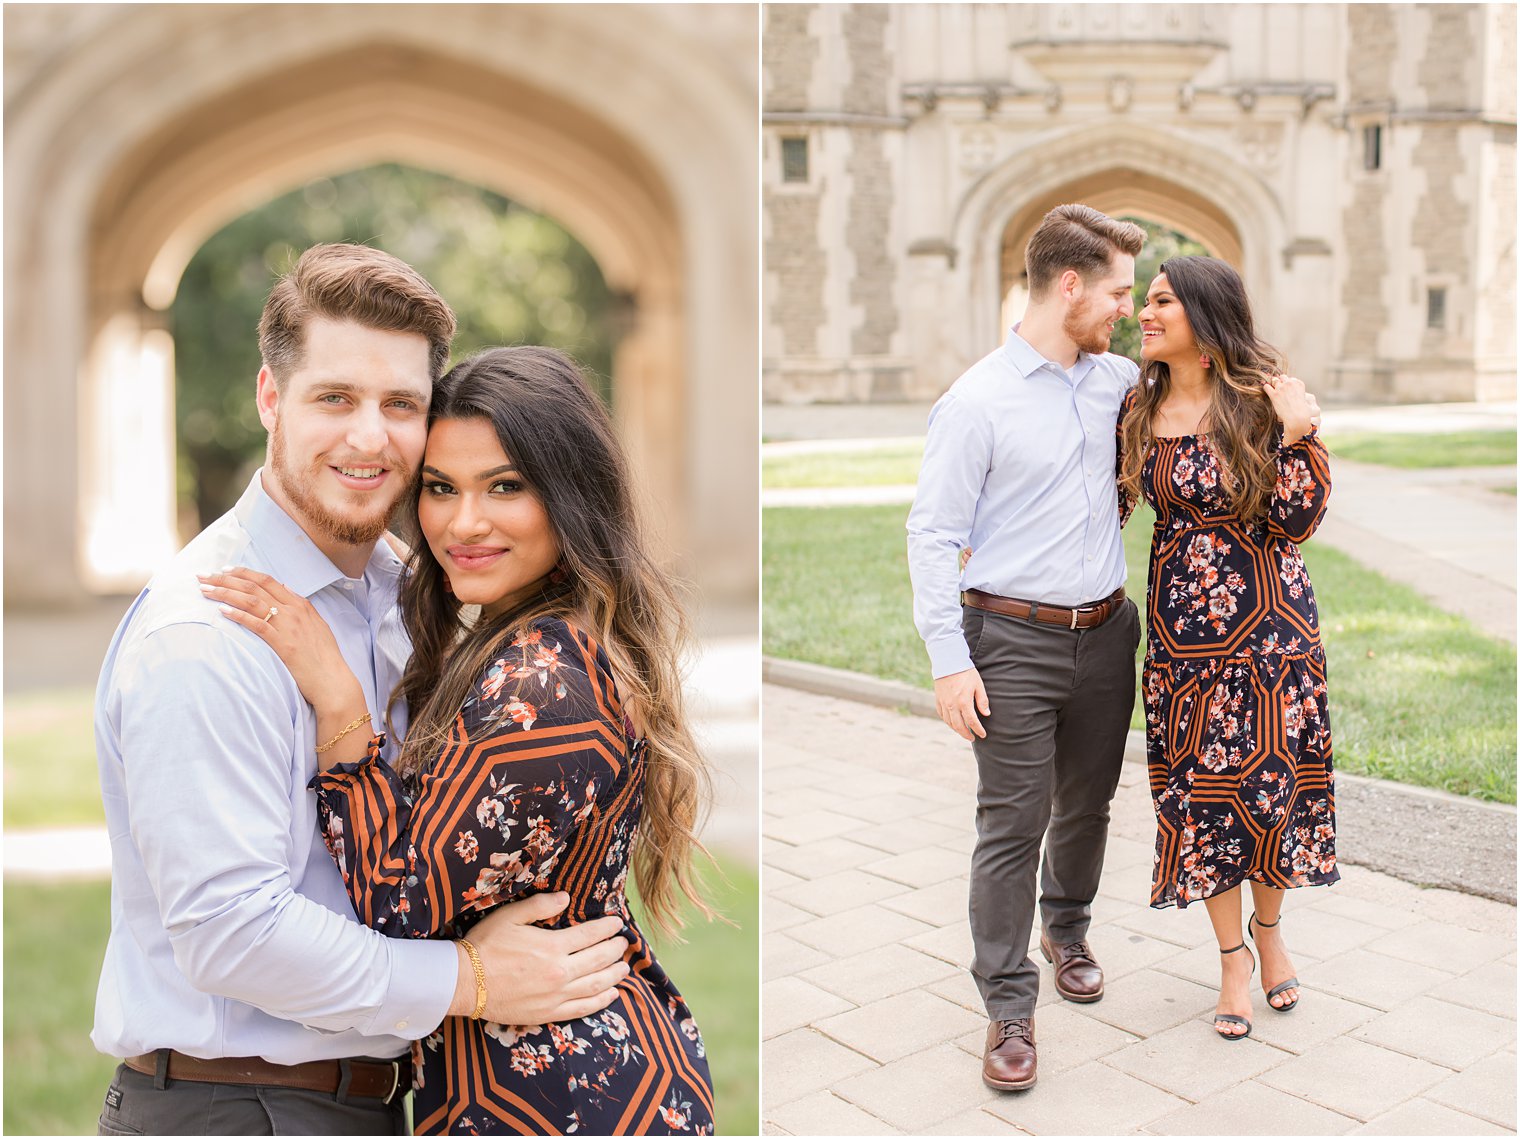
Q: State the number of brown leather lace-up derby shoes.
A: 2